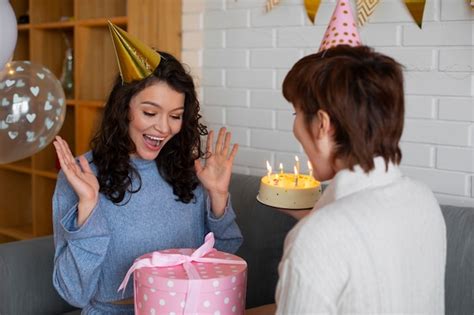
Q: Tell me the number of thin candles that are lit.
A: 5